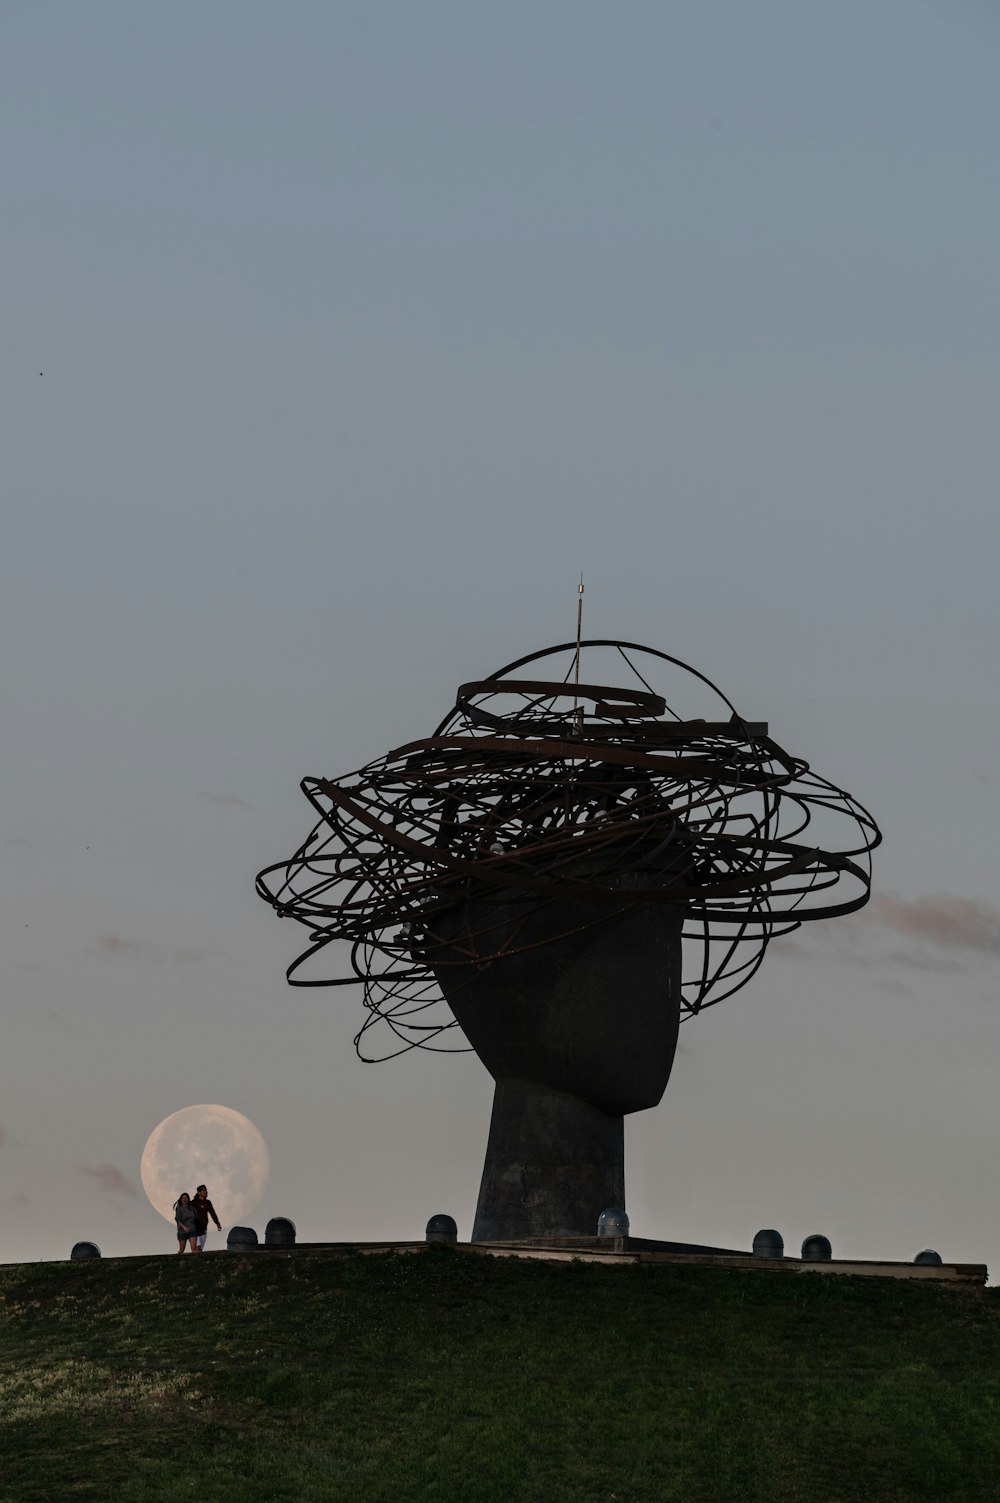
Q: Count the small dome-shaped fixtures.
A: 8